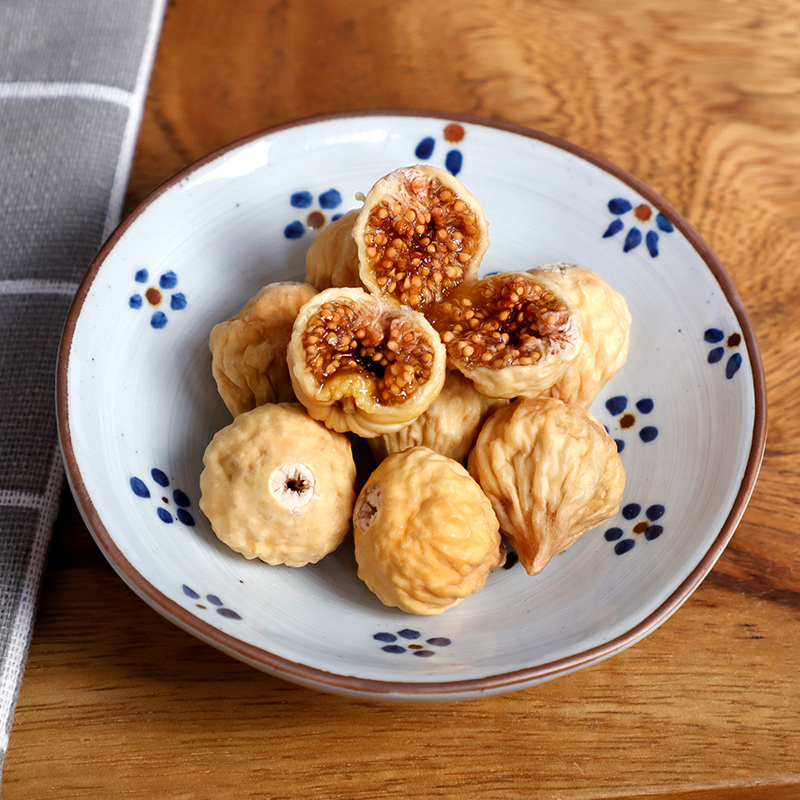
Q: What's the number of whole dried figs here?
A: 7